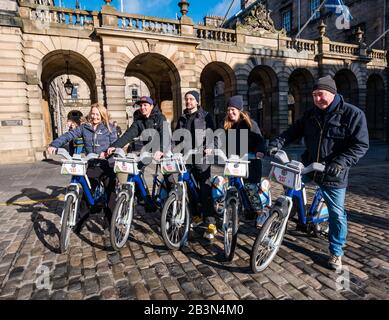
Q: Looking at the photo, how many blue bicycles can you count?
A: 5